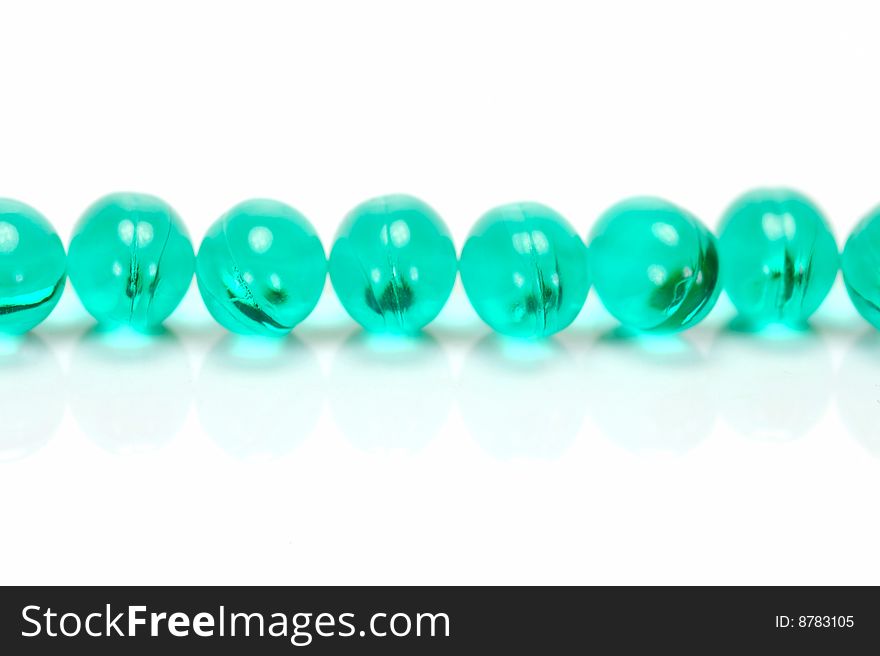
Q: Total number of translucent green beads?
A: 8